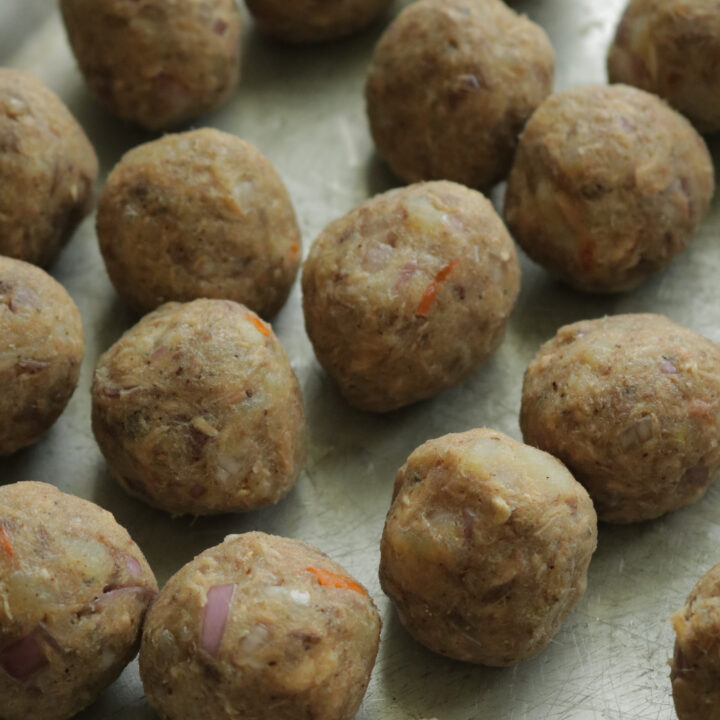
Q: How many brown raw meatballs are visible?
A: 15